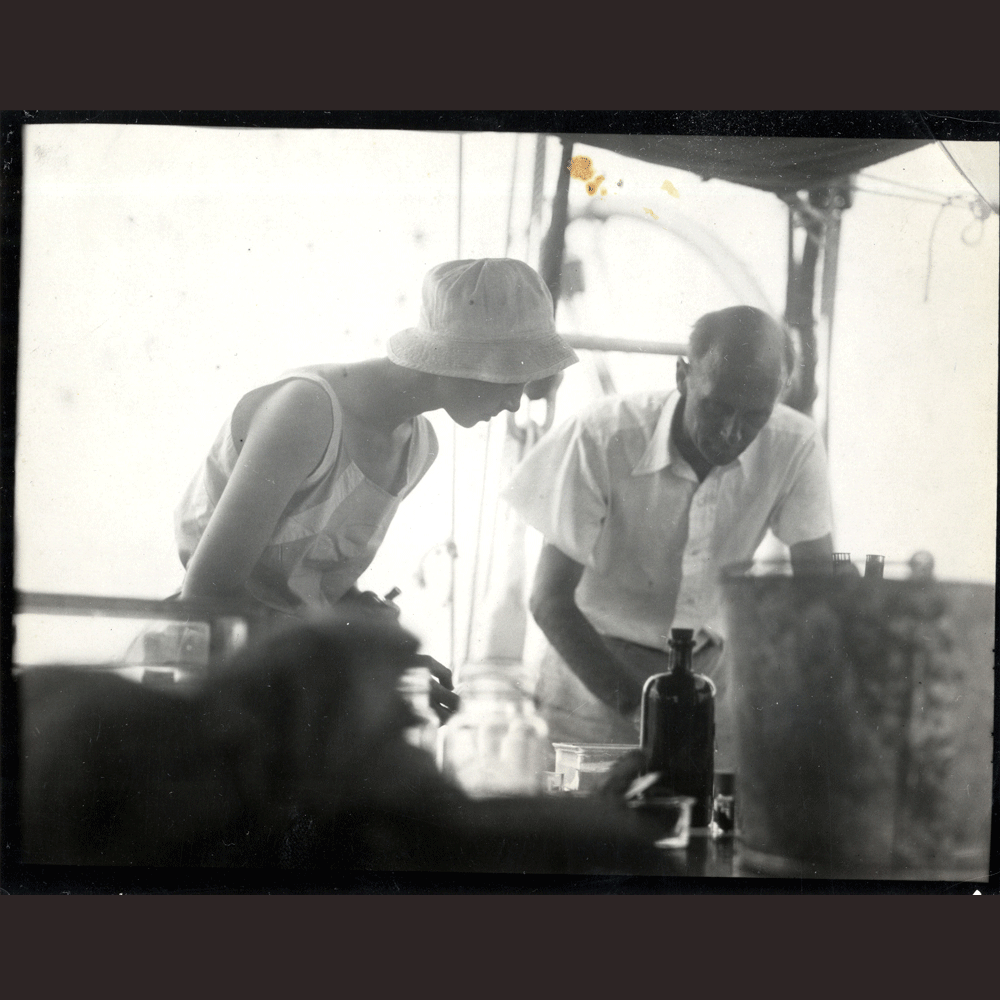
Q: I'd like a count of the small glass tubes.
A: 2